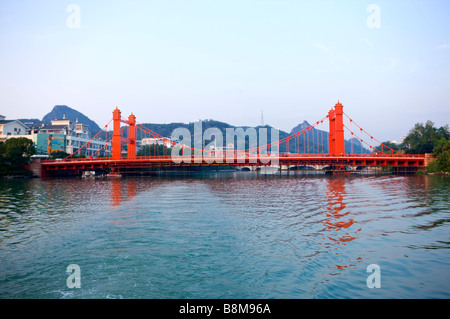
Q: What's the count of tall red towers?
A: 4